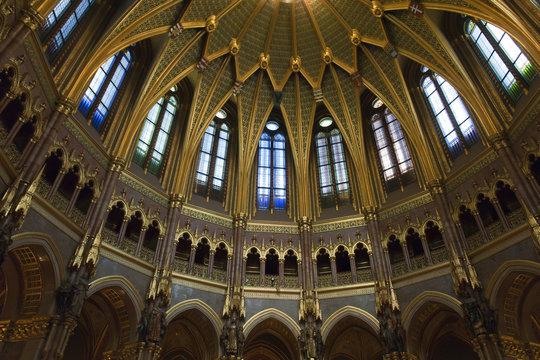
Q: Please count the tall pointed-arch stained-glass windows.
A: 9